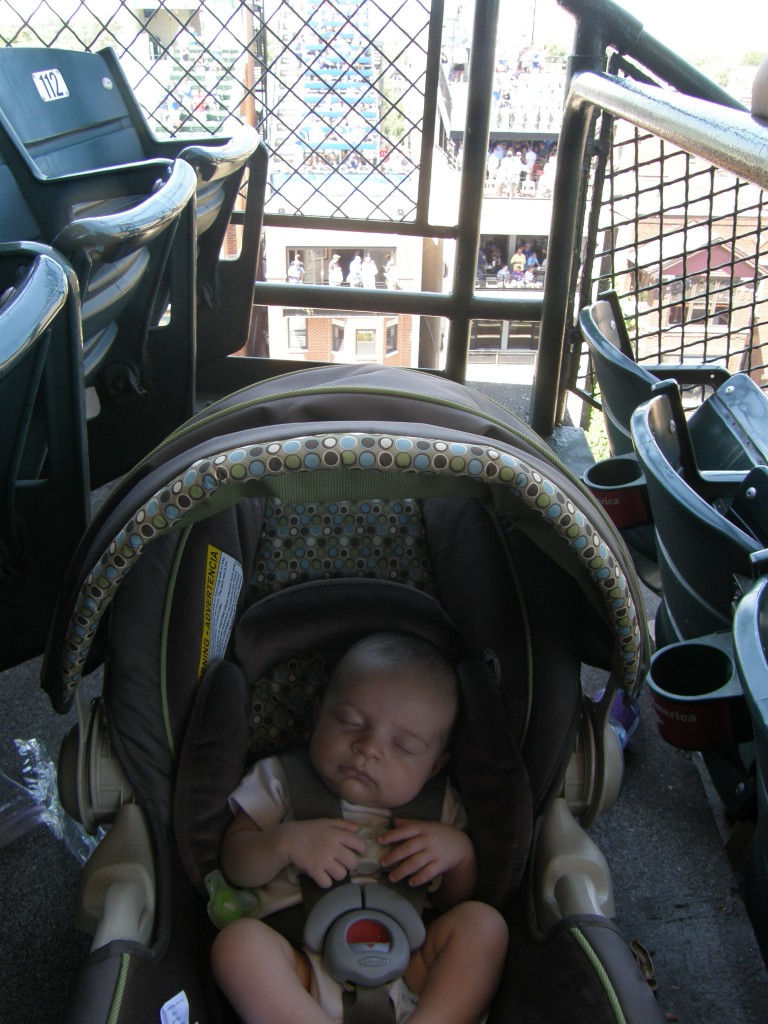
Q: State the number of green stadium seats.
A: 6